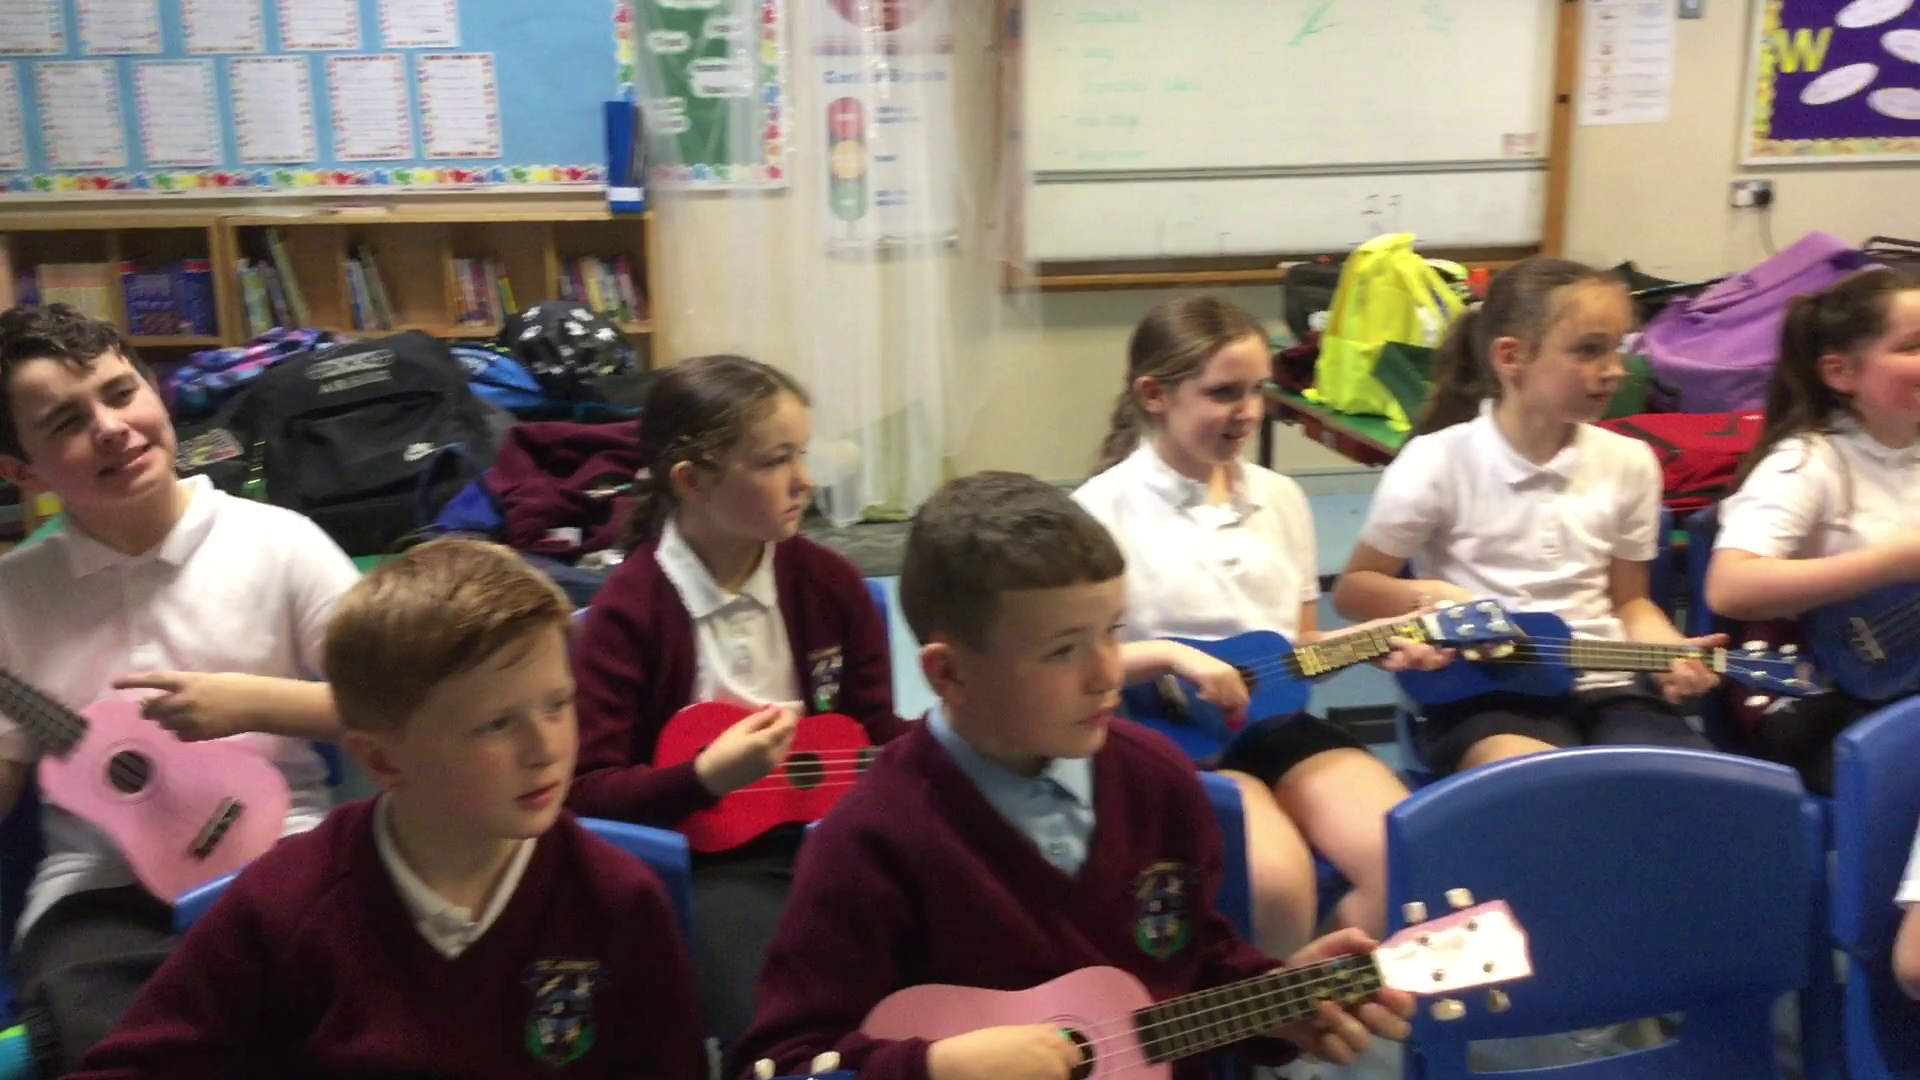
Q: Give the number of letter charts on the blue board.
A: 11